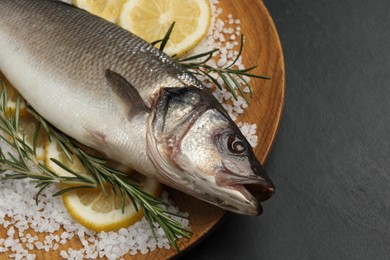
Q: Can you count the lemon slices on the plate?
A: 6